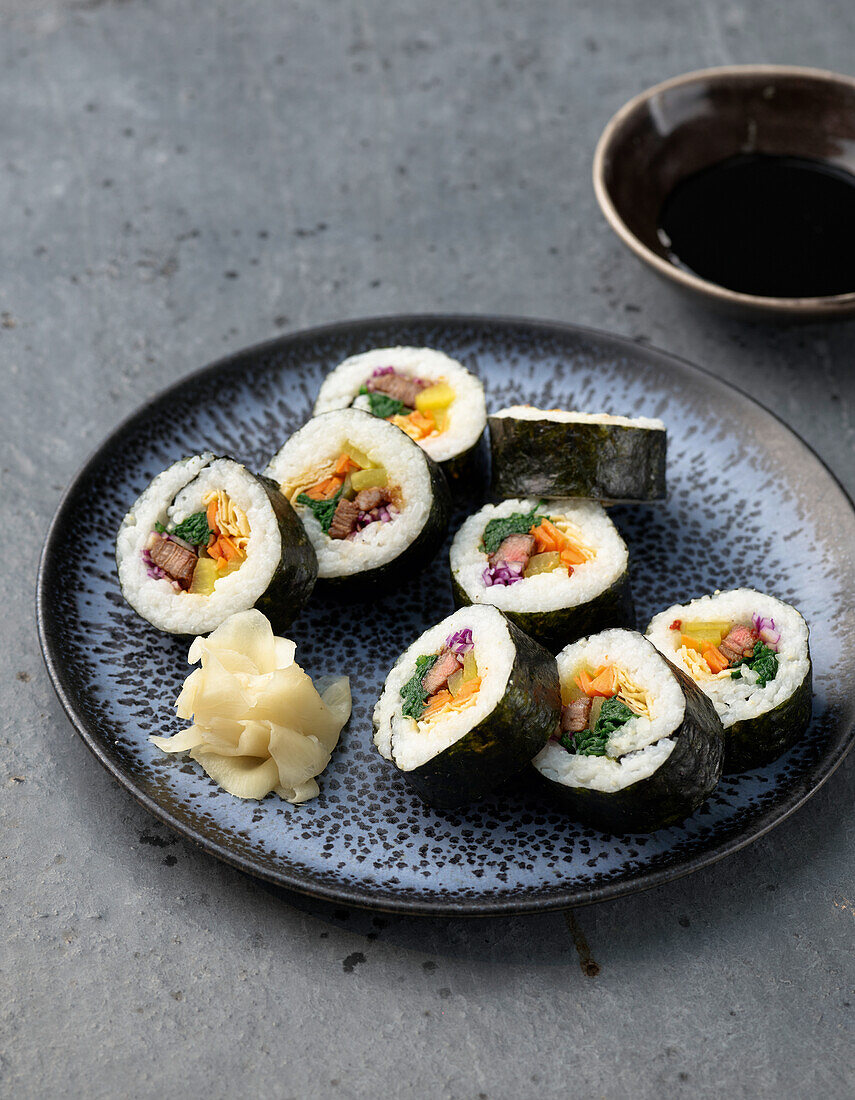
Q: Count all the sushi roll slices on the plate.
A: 8